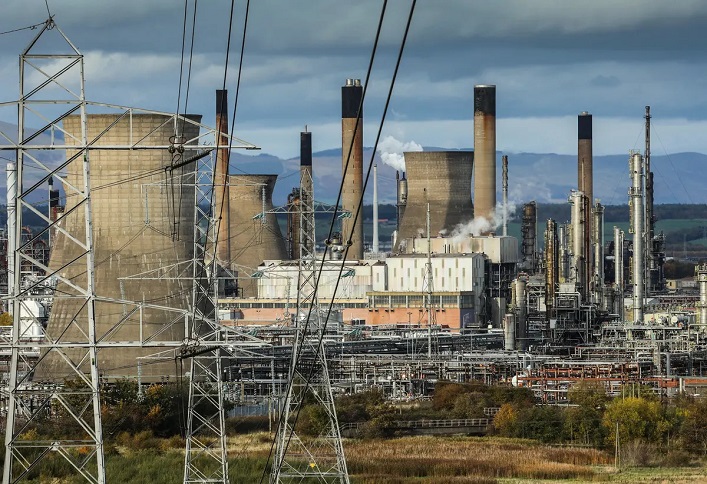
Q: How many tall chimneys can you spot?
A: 5